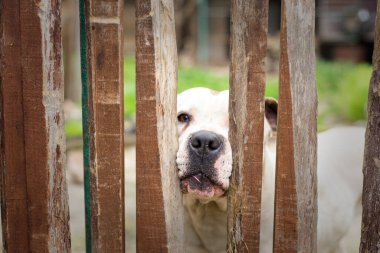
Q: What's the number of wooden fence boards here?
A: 6